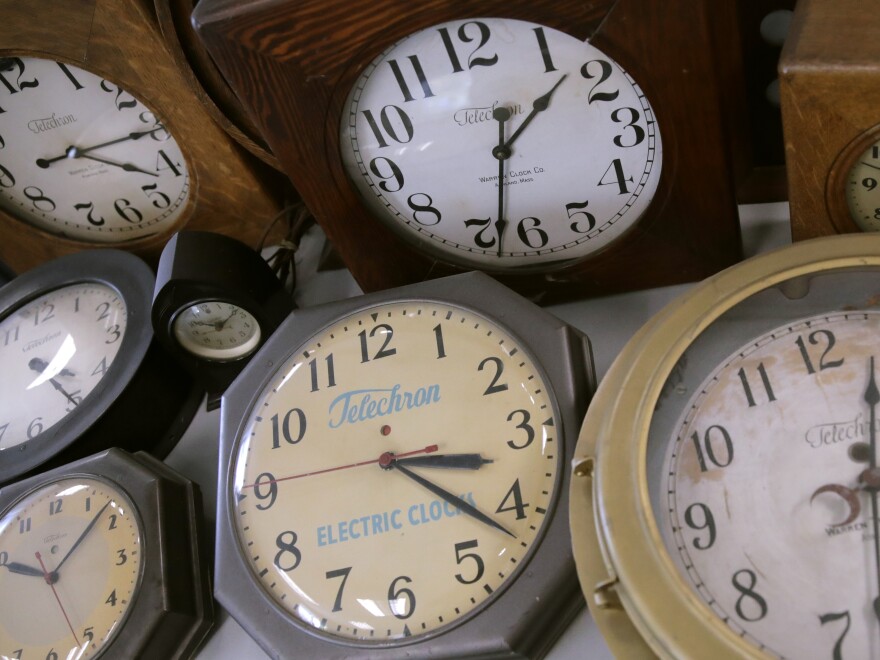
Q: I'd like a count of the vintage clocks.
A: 8